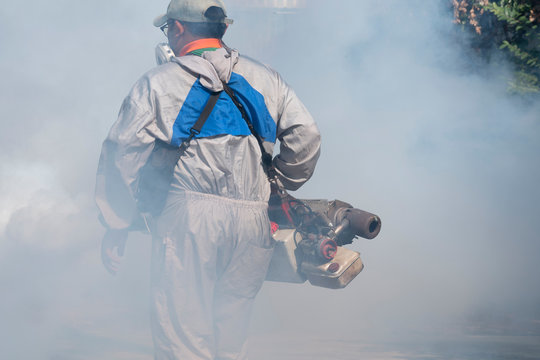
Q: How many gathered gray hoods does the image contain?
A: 1